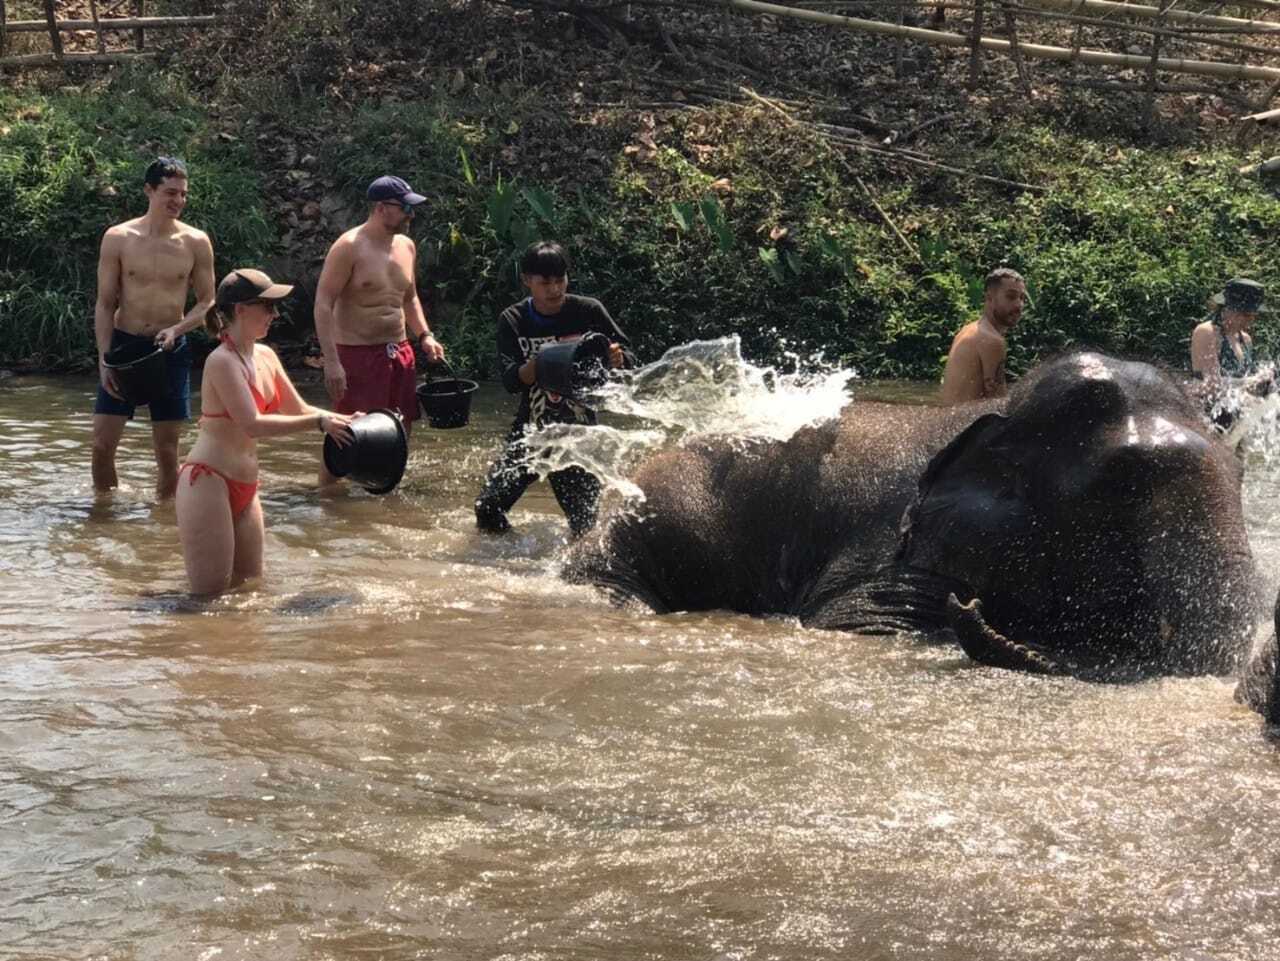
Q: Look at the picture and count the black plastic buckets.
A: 4